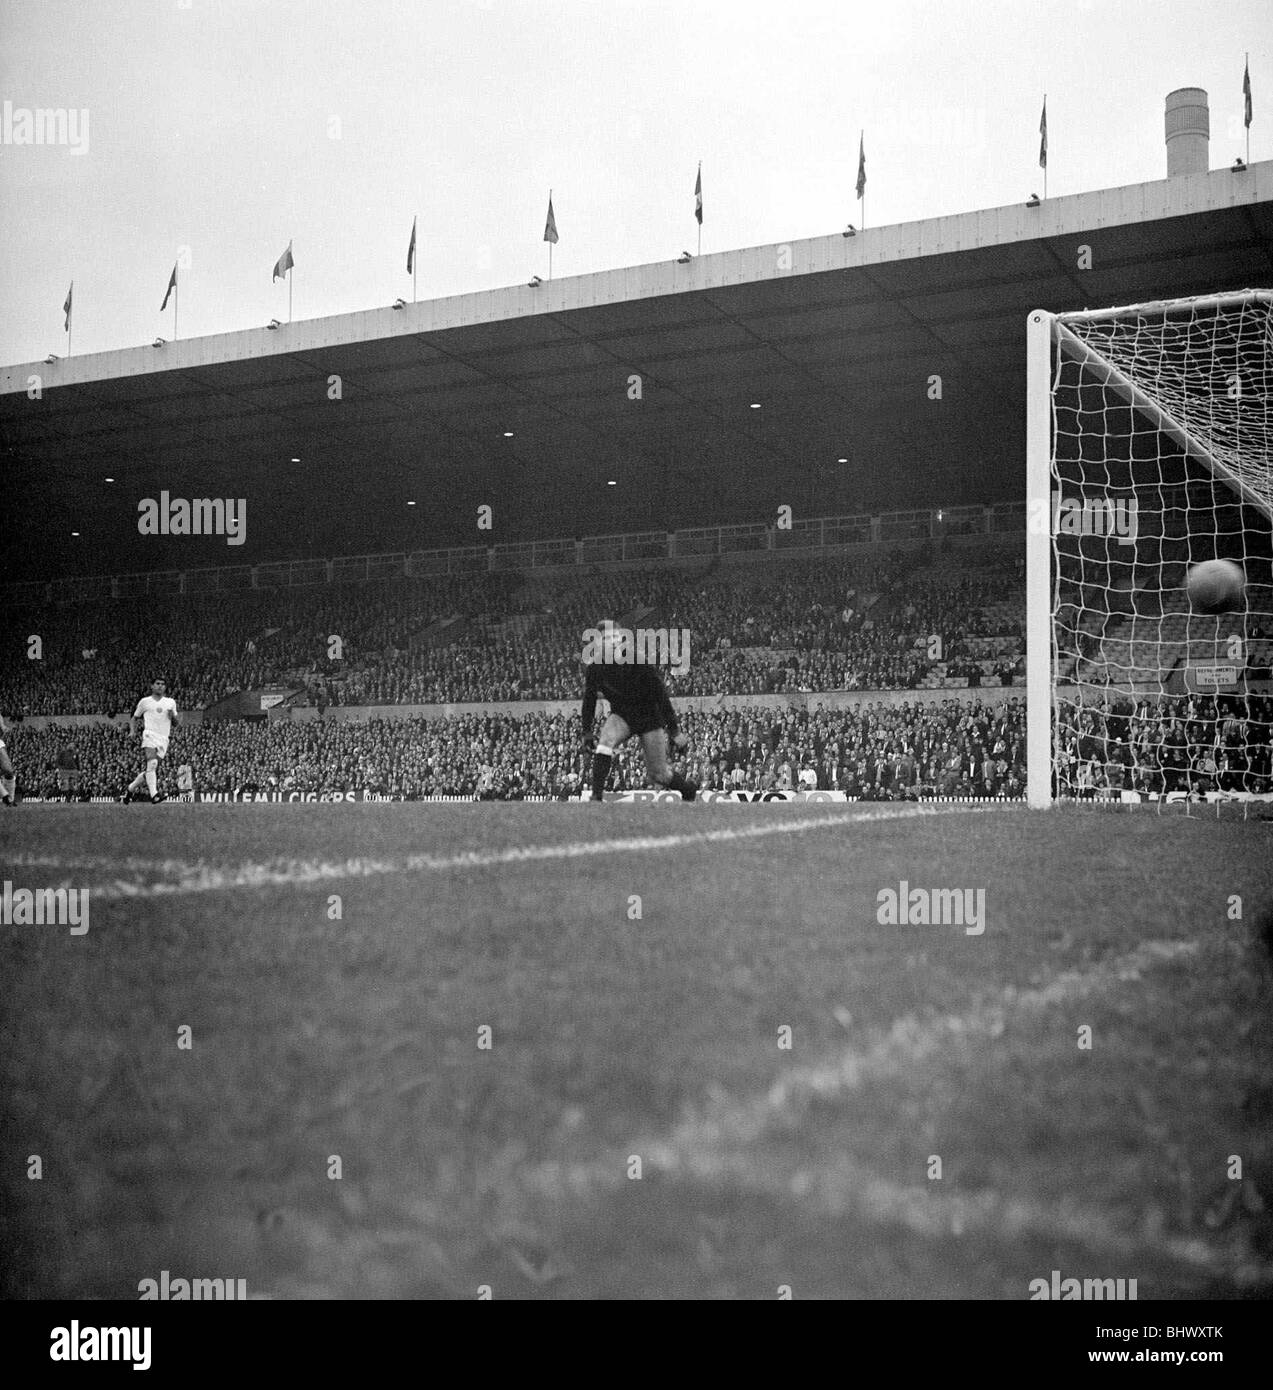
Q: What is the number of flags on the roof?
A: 9